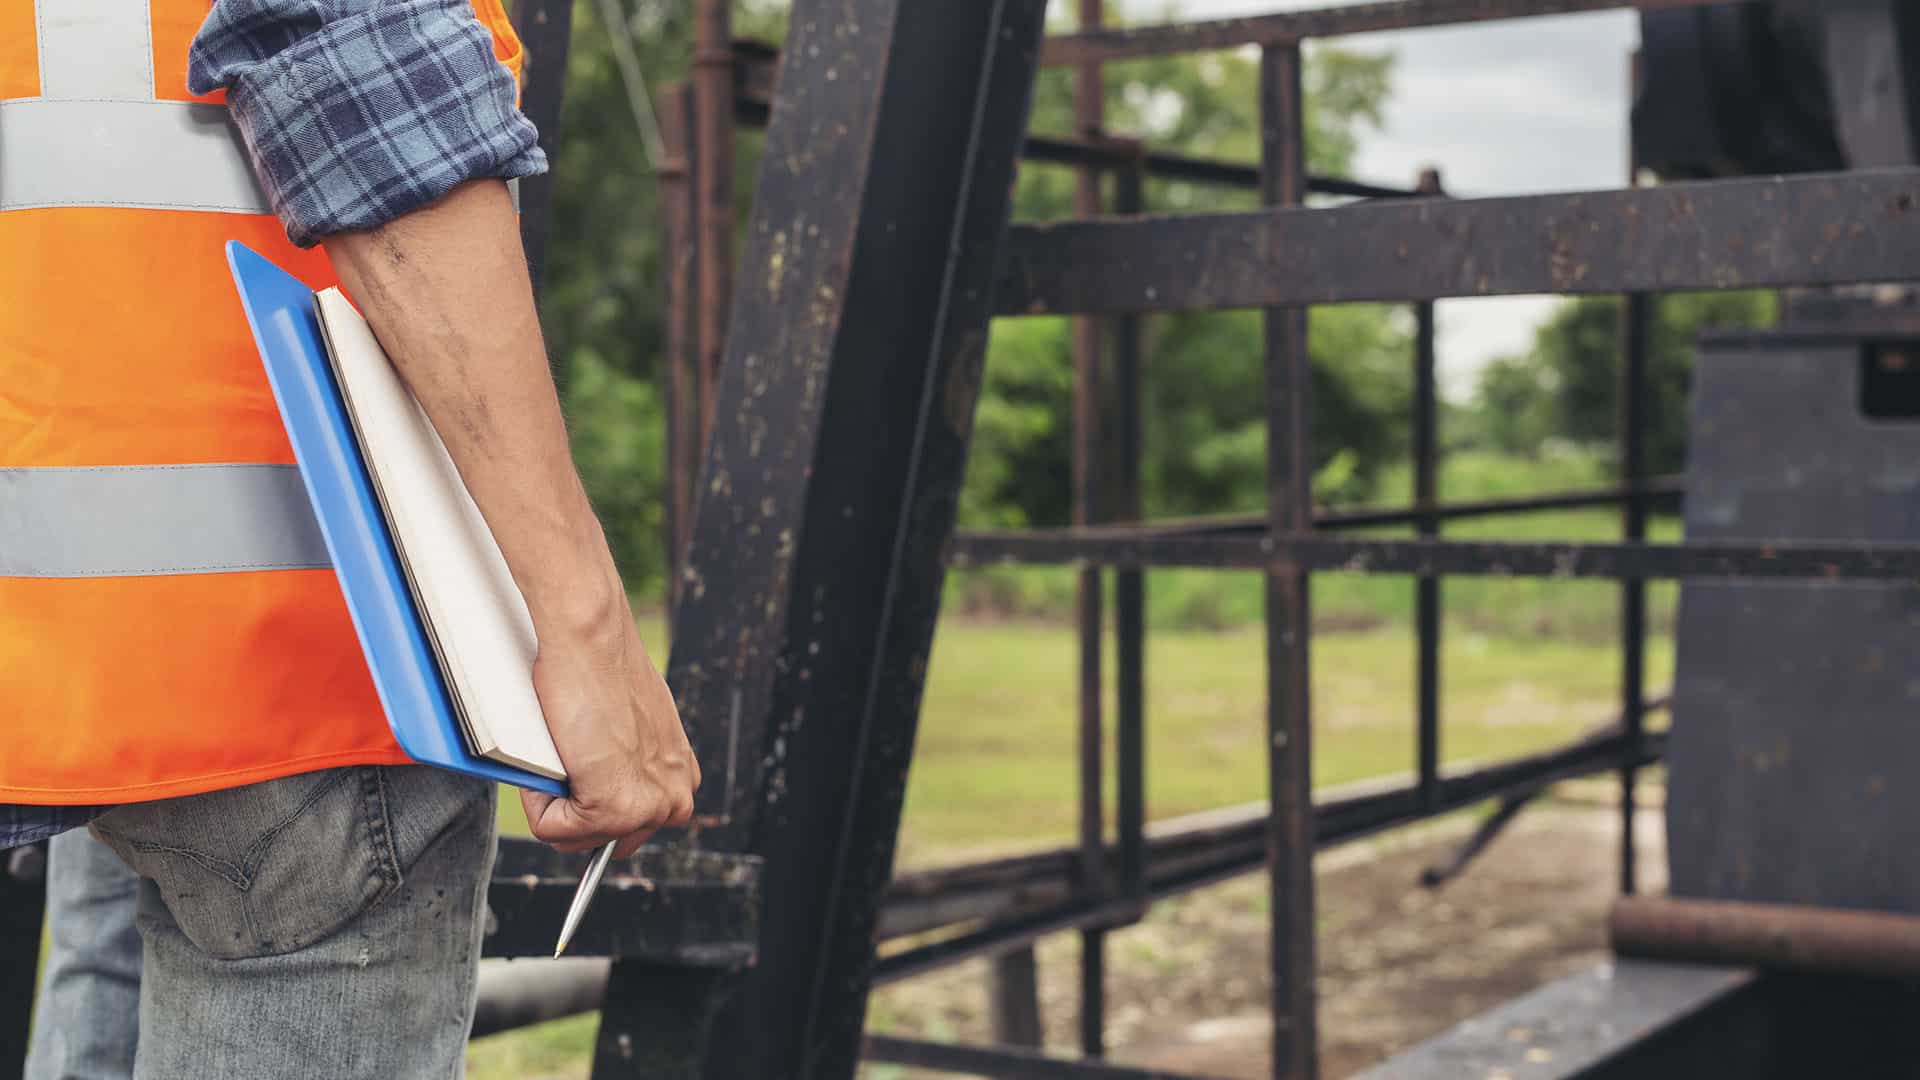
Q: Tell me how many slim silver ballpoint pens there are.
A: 1